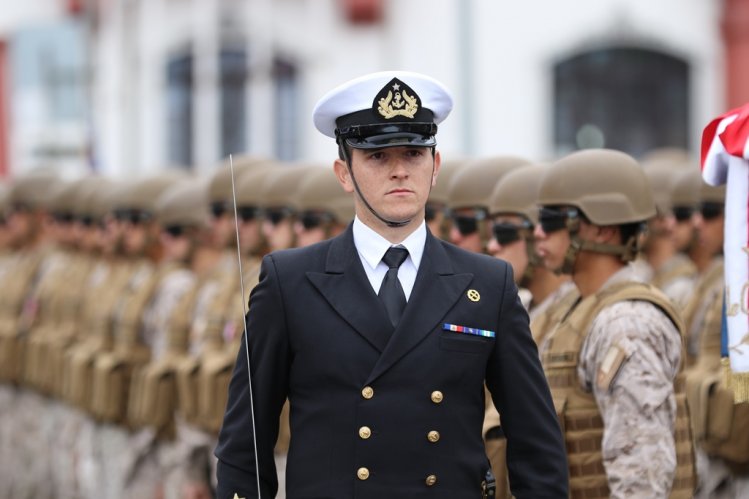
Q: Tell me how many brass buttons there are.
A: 6